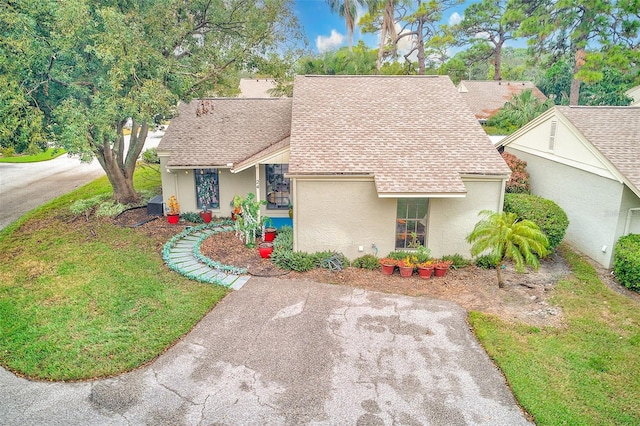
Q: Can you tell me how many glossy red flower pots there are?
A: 5